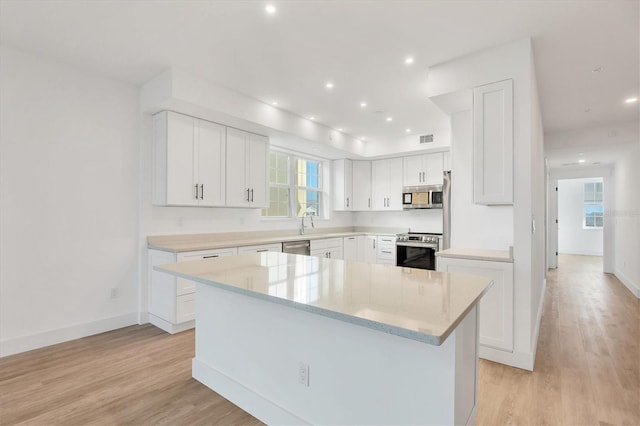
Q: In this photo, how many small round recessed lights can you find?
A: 12